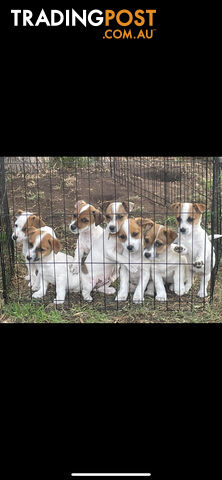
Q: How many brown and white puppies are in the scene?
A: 7